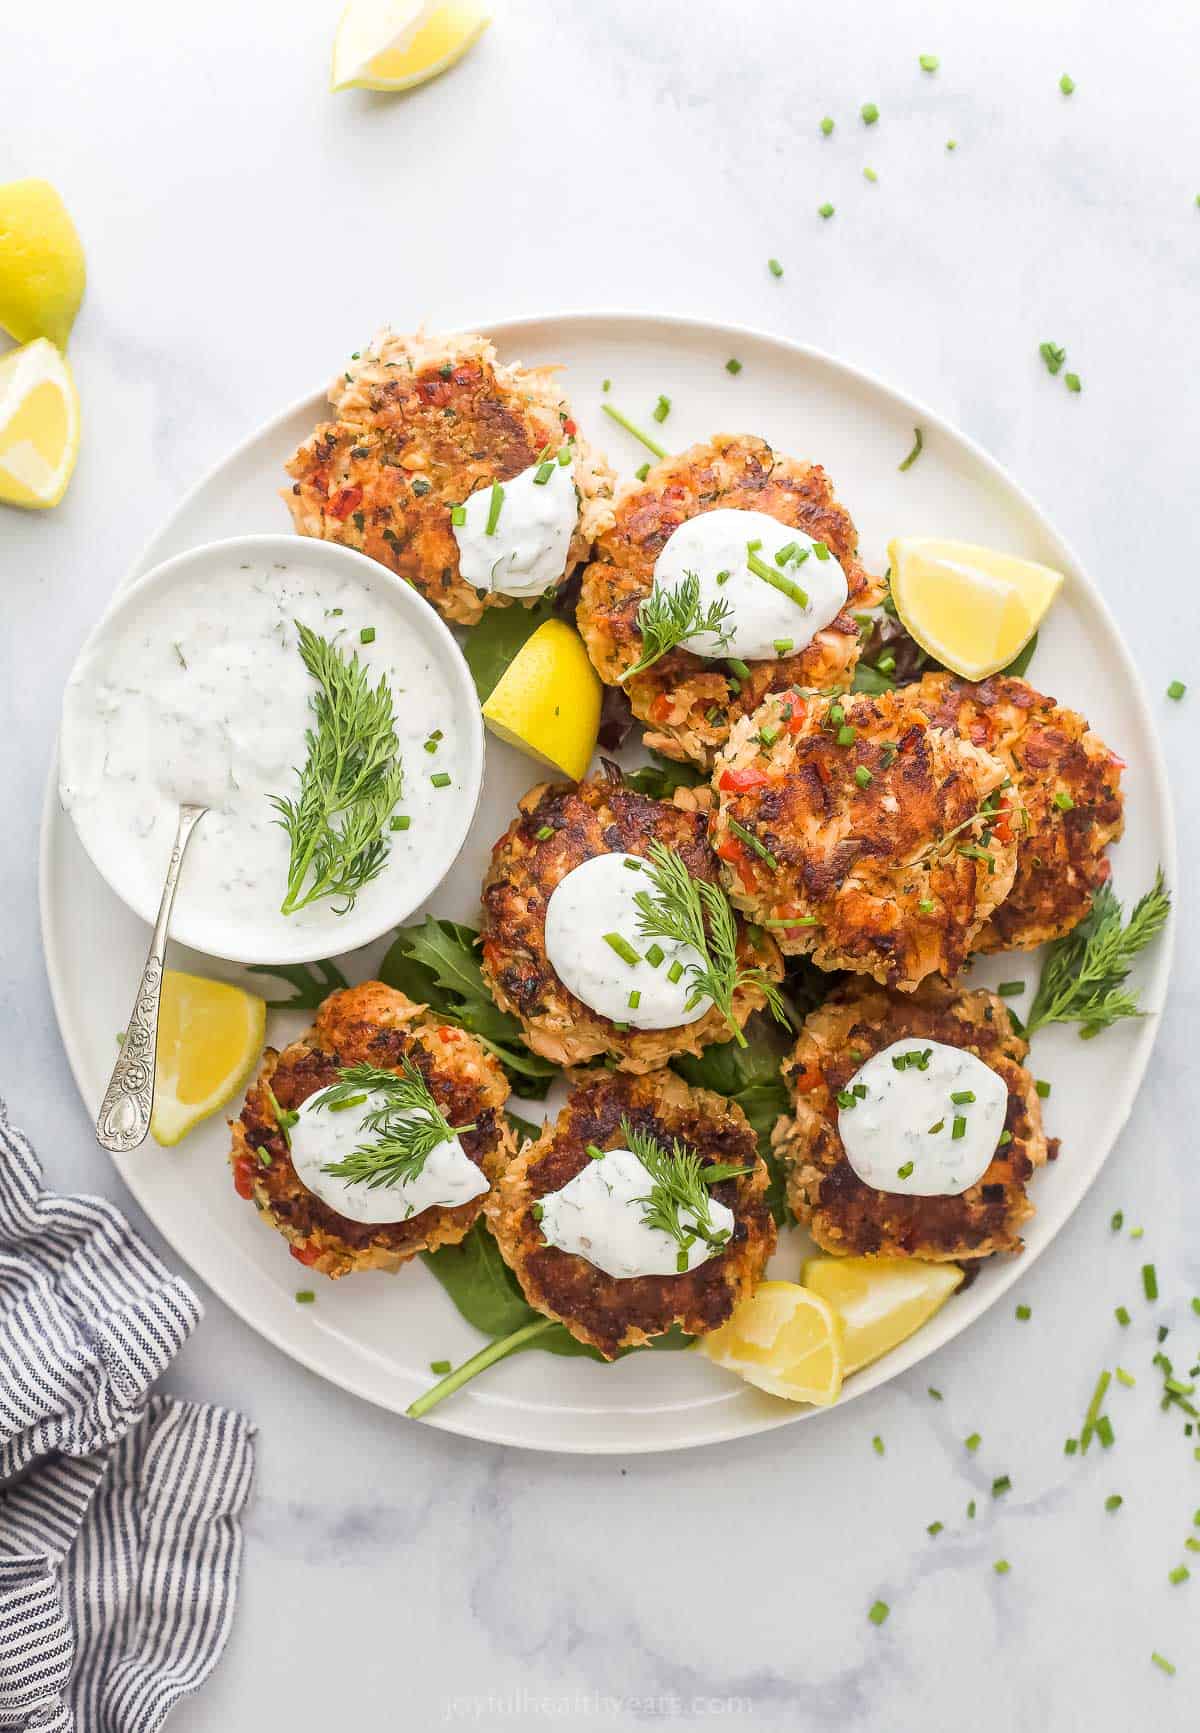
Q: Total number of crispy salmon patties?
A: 8